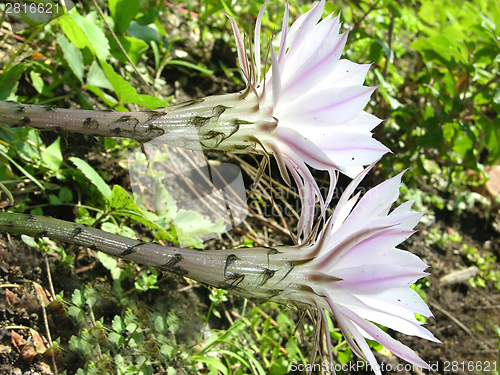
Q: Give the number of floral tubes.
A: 2